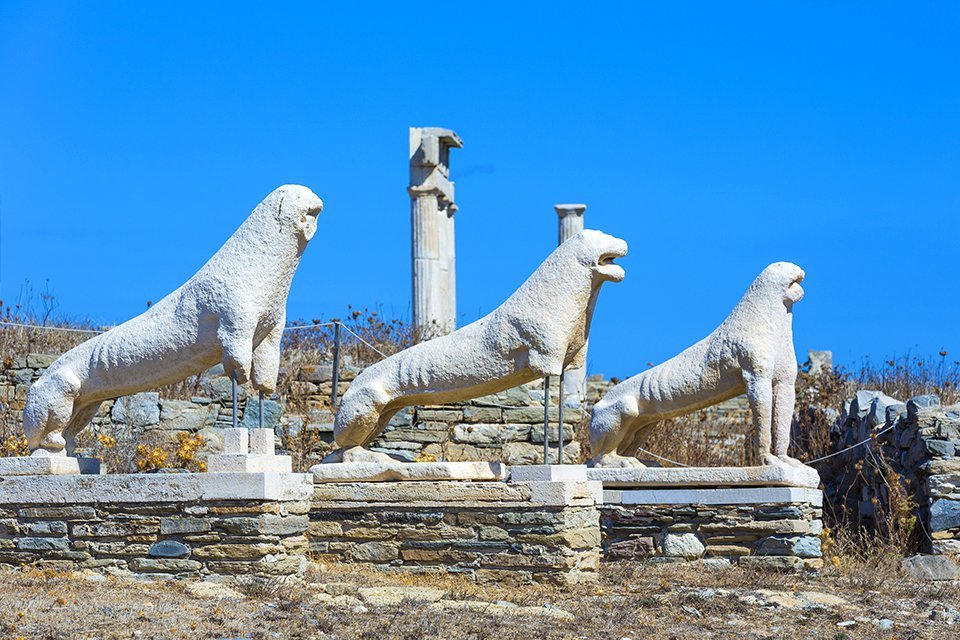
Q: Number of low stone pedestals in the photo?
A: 3